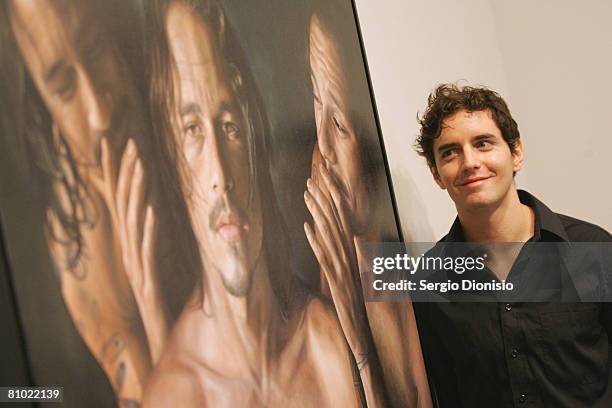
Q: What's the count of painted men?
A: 3